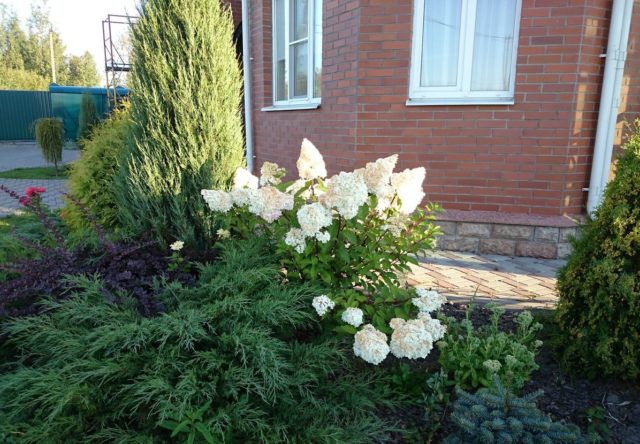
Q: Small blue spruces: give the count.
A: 1